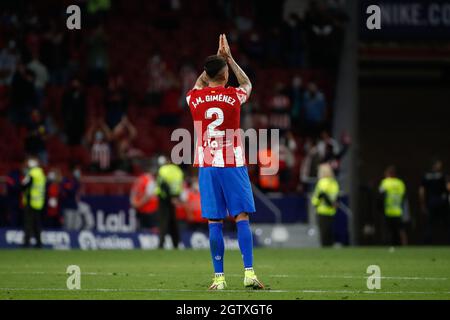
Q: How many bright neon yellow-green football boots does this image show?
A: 2